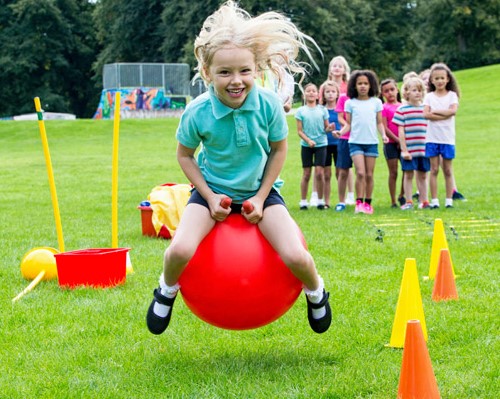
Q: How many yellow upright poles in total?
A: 2